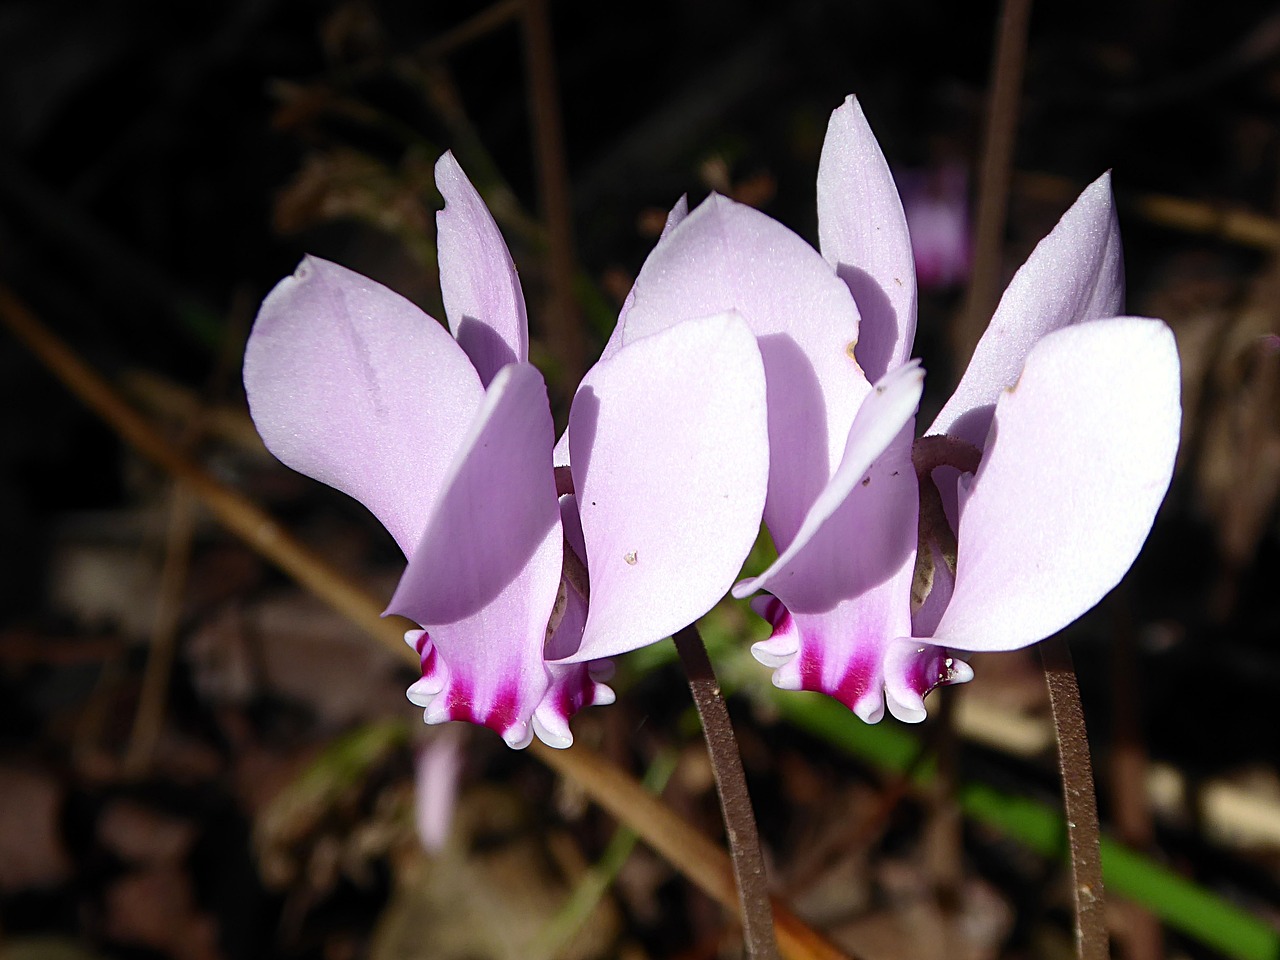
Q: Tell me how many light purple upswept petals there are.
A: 10